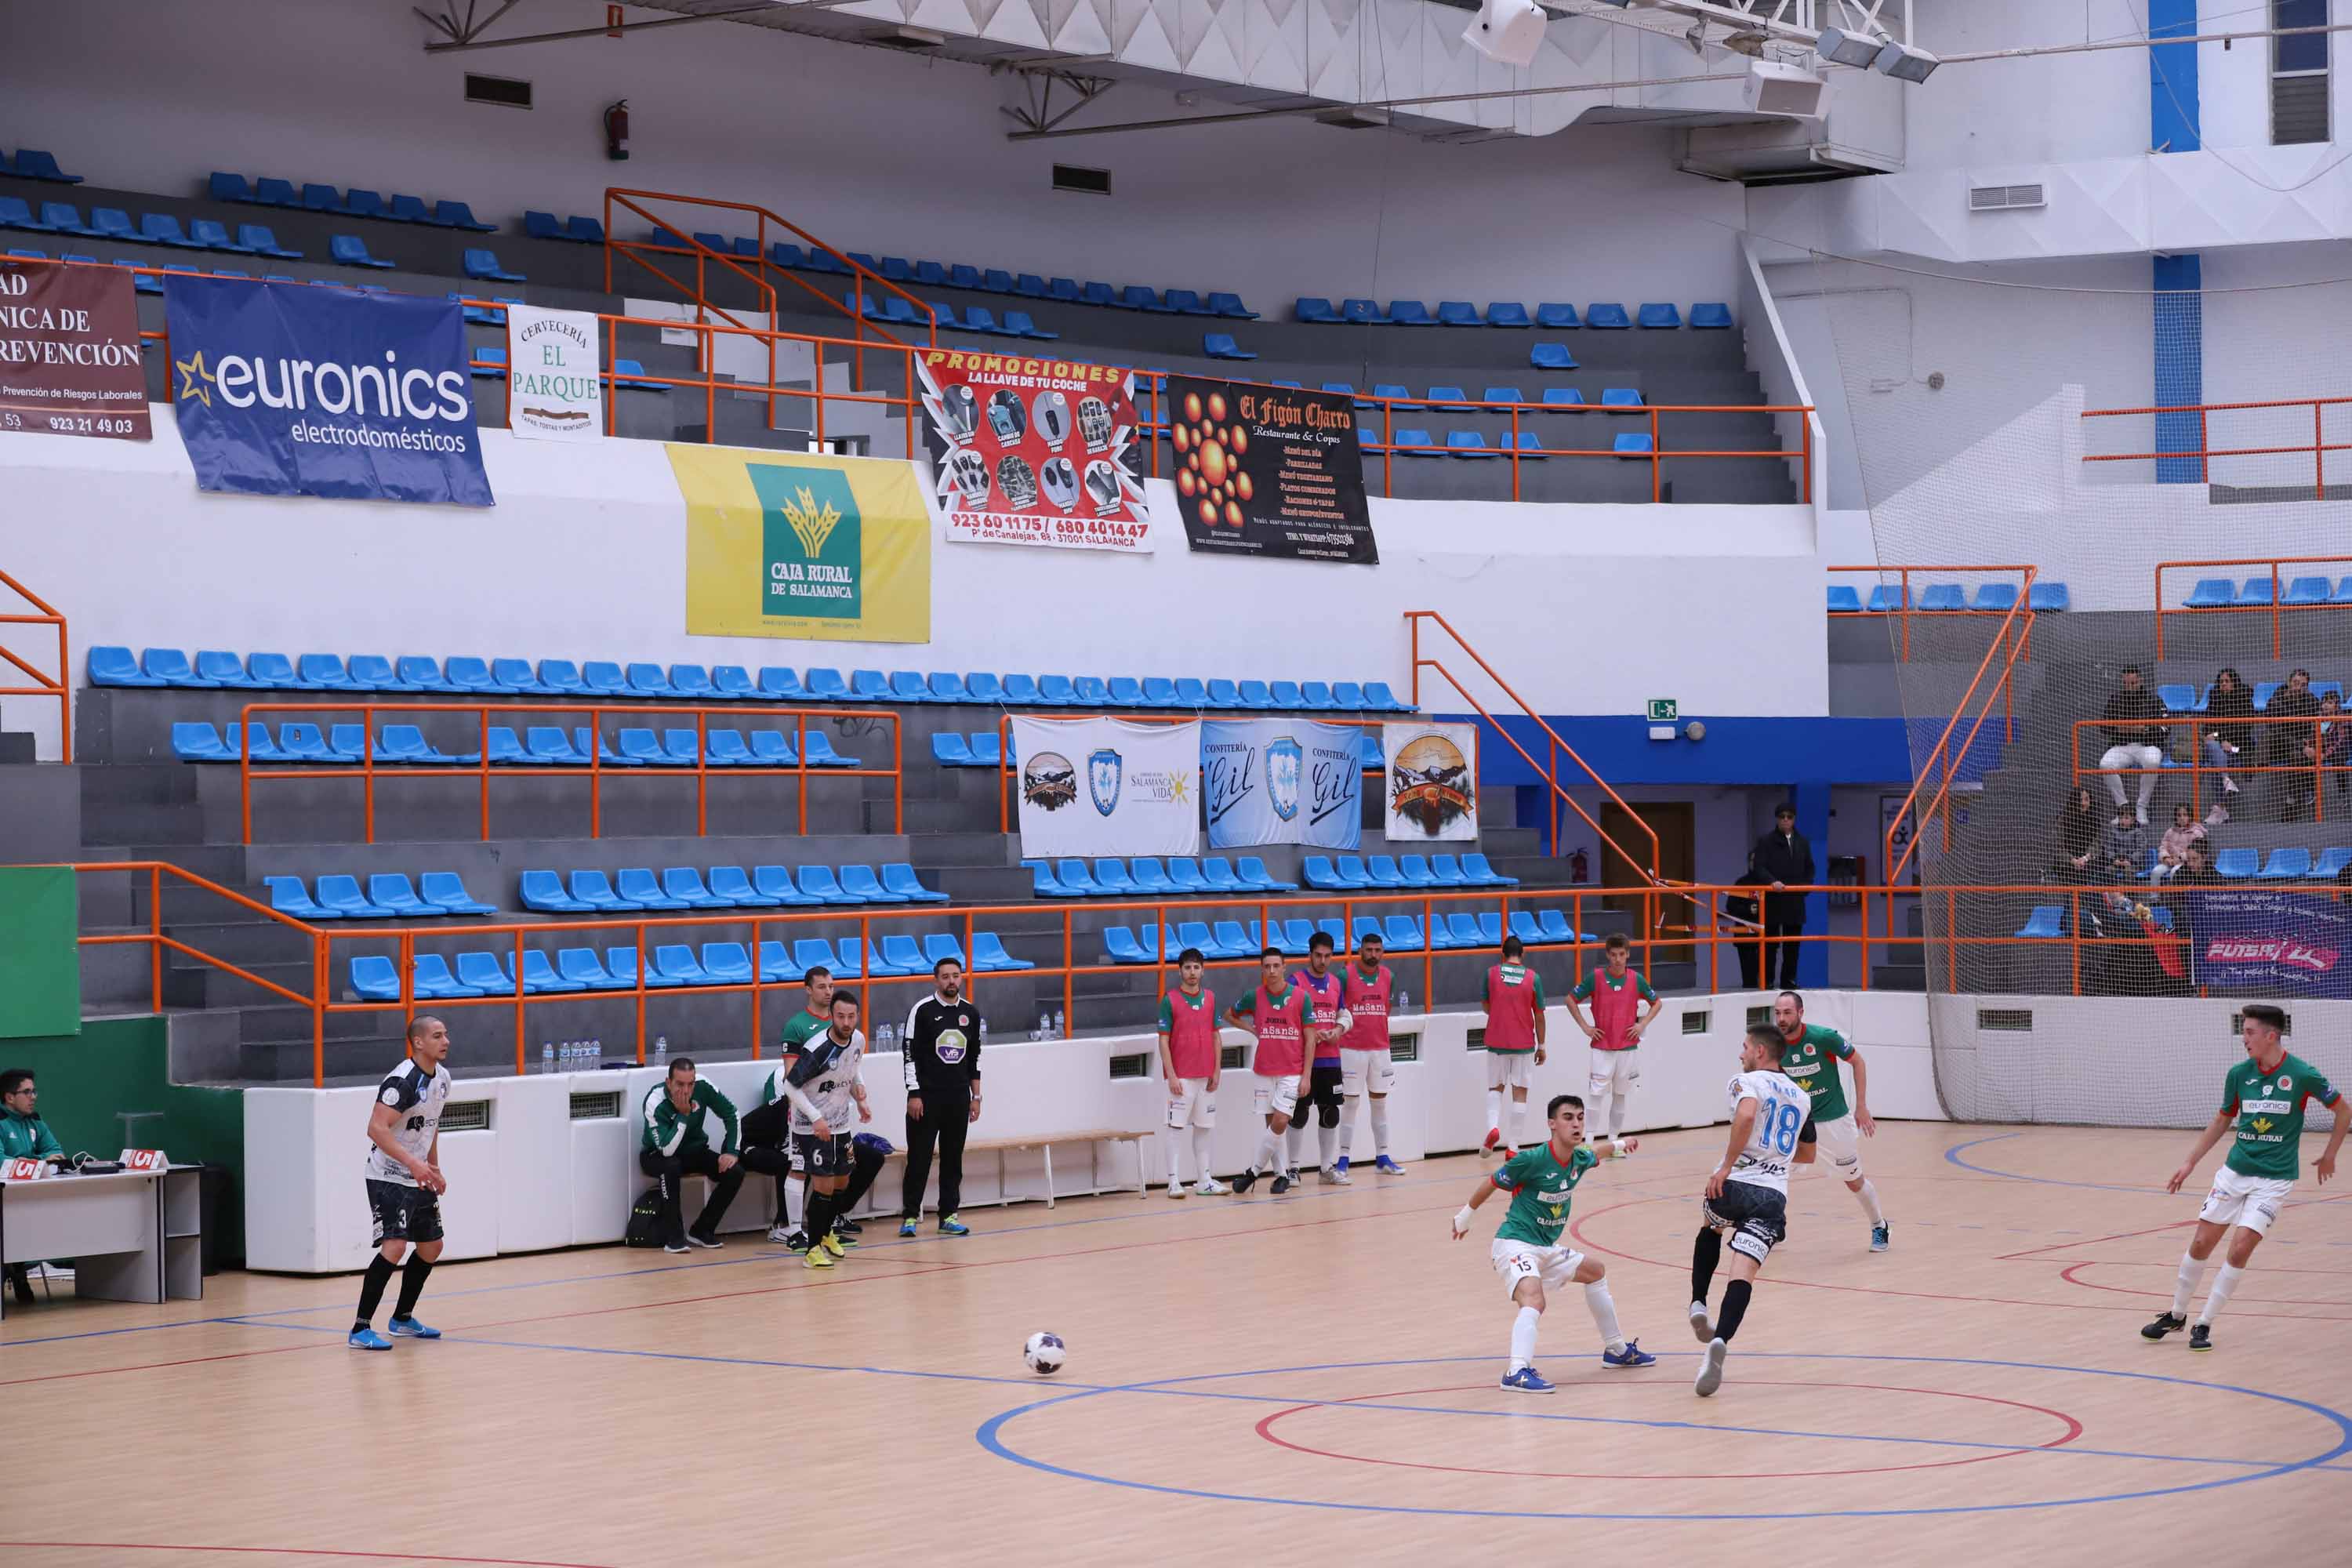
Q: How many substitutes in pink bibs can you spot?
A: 6